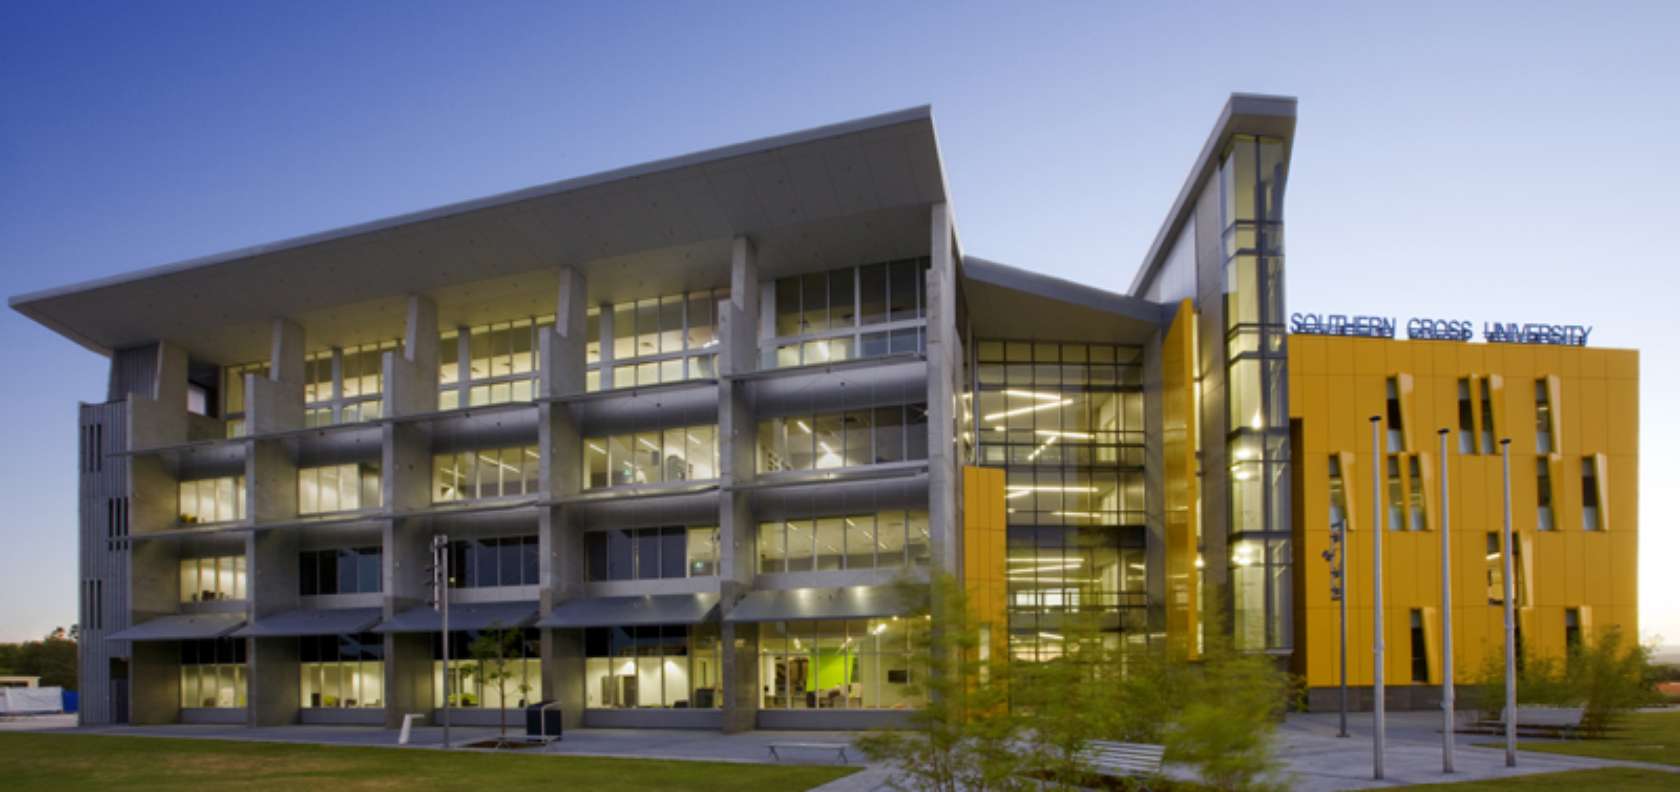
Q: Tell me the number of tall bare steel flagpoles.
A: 3